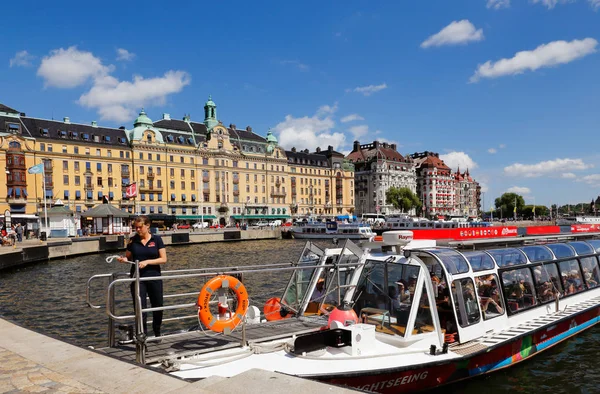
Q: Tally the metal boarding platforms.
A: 1